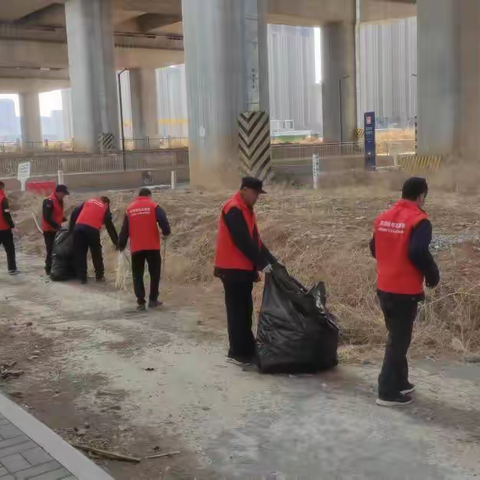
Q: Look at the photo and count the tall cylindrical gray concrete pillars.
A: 6